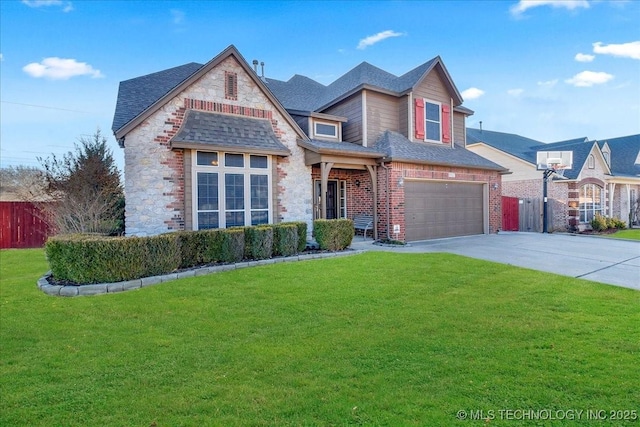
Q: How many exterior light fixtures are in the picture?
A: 3